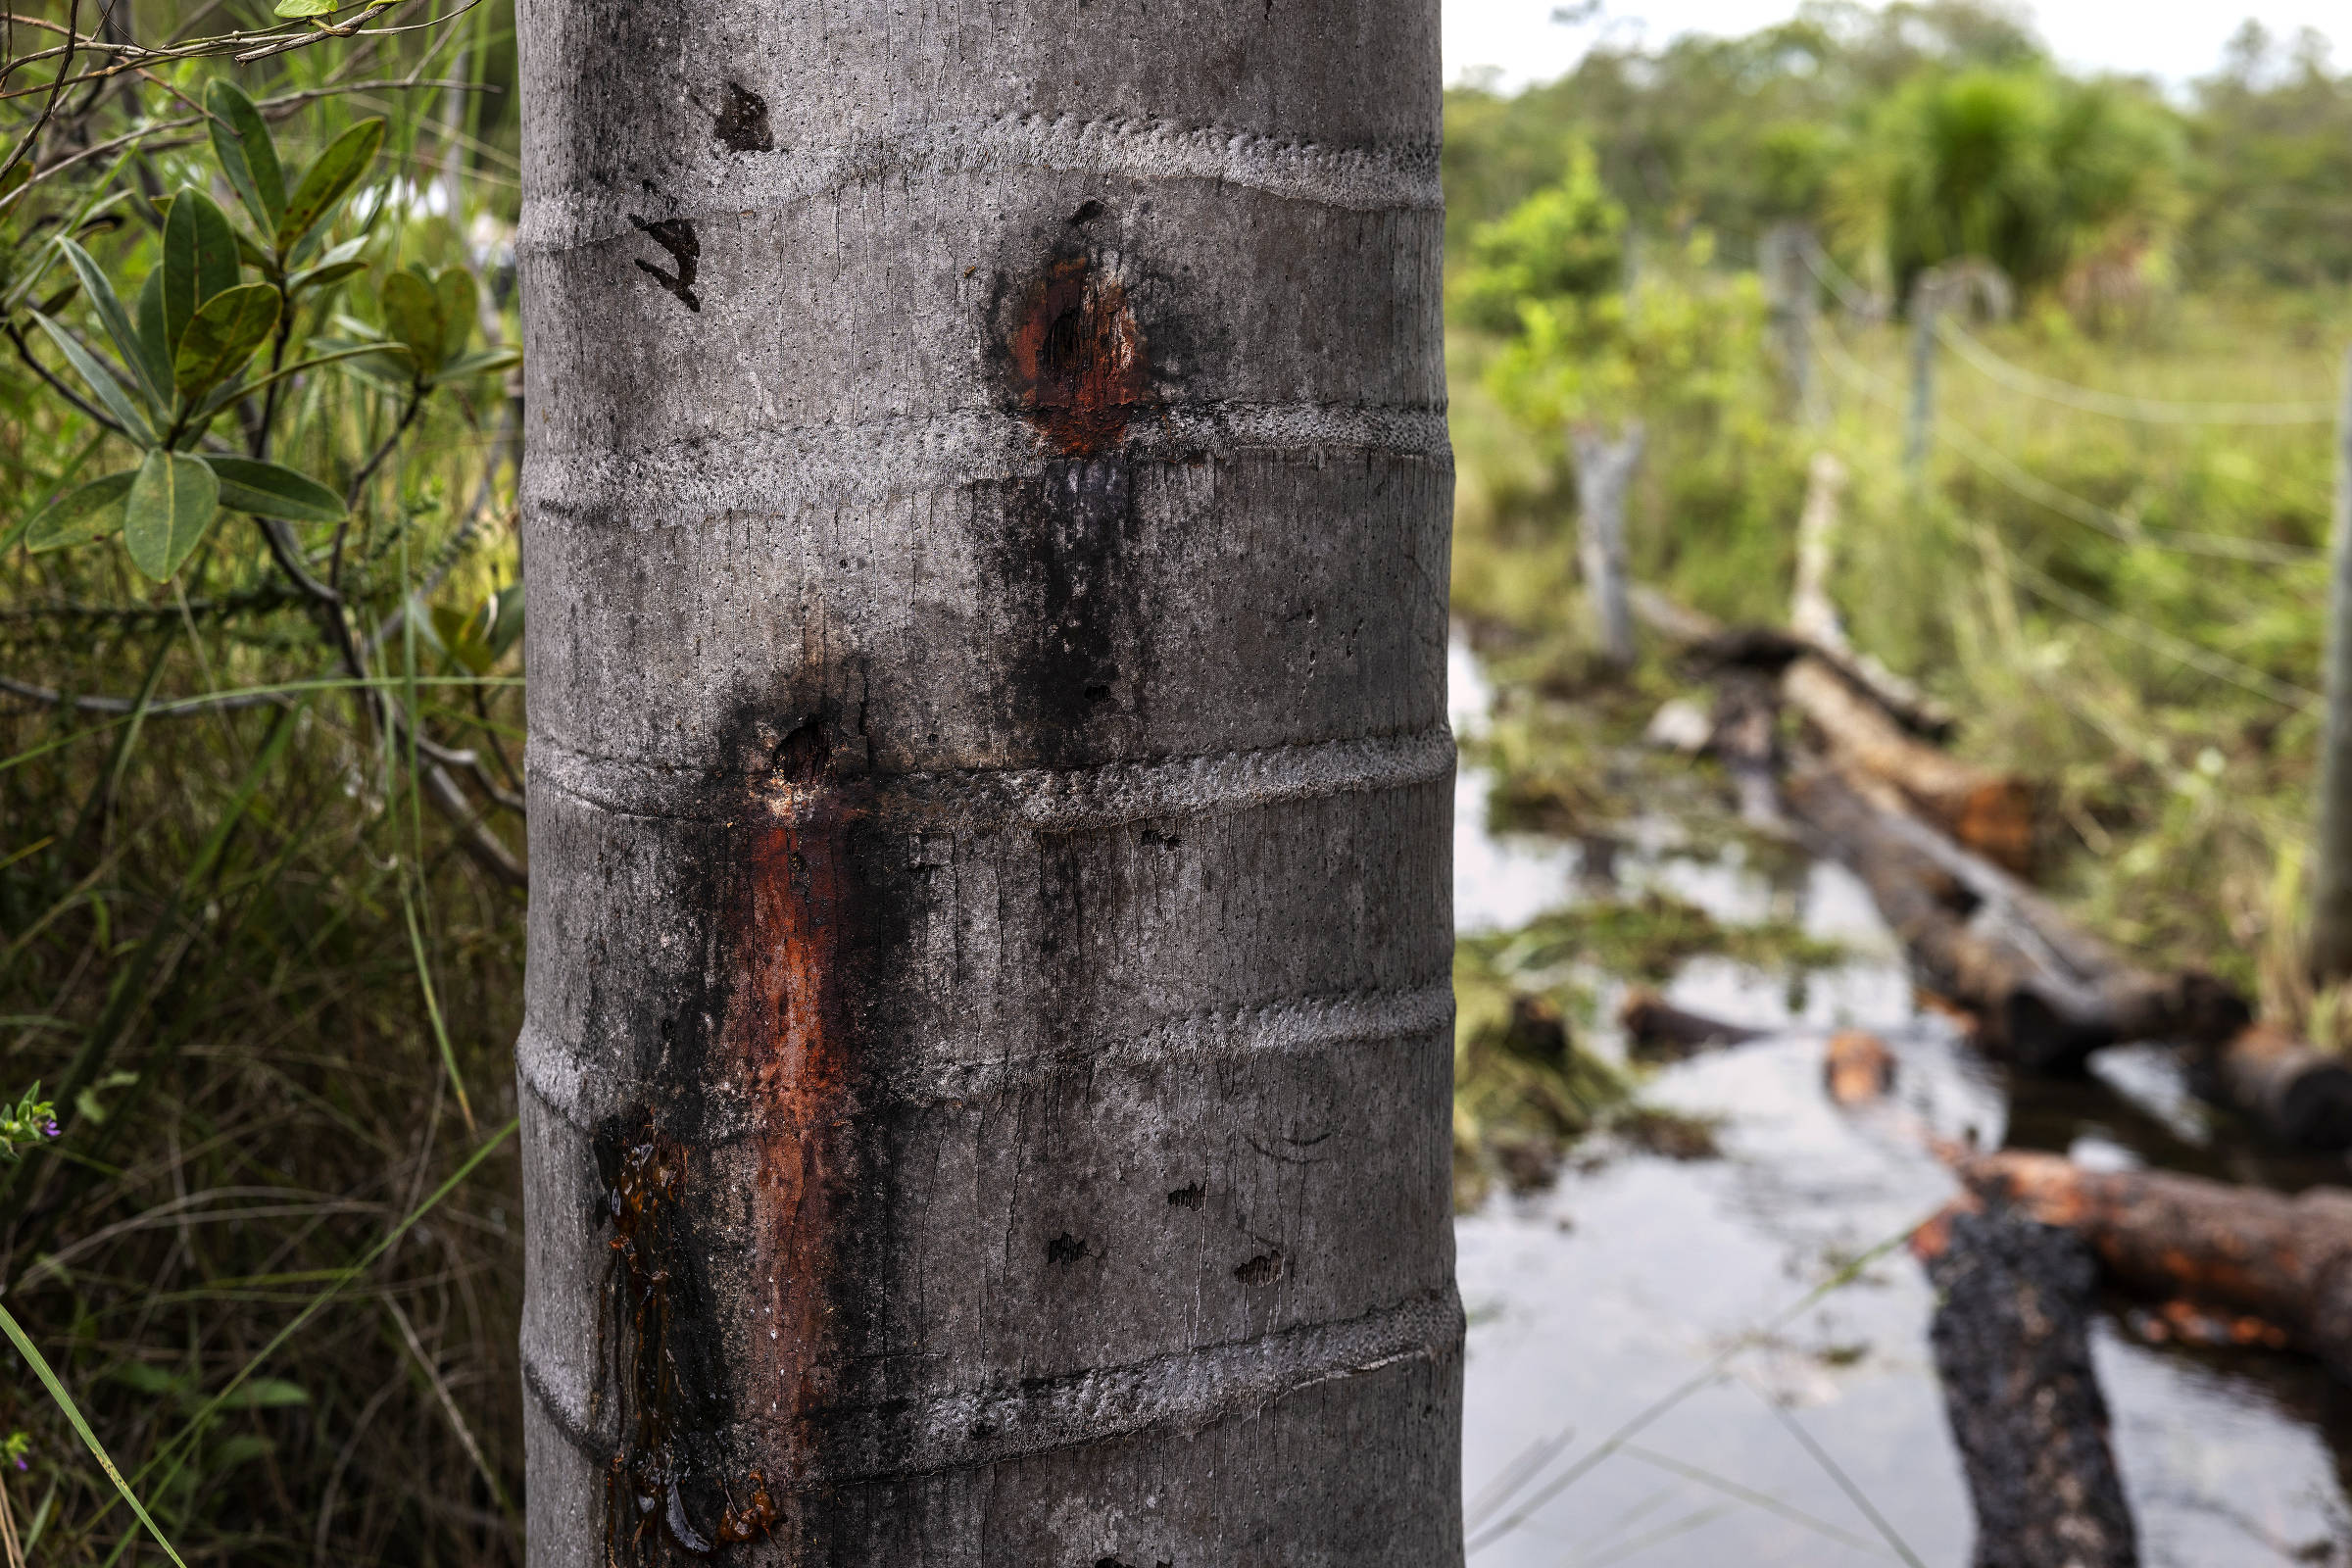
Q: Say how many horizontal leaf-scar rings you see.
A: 5